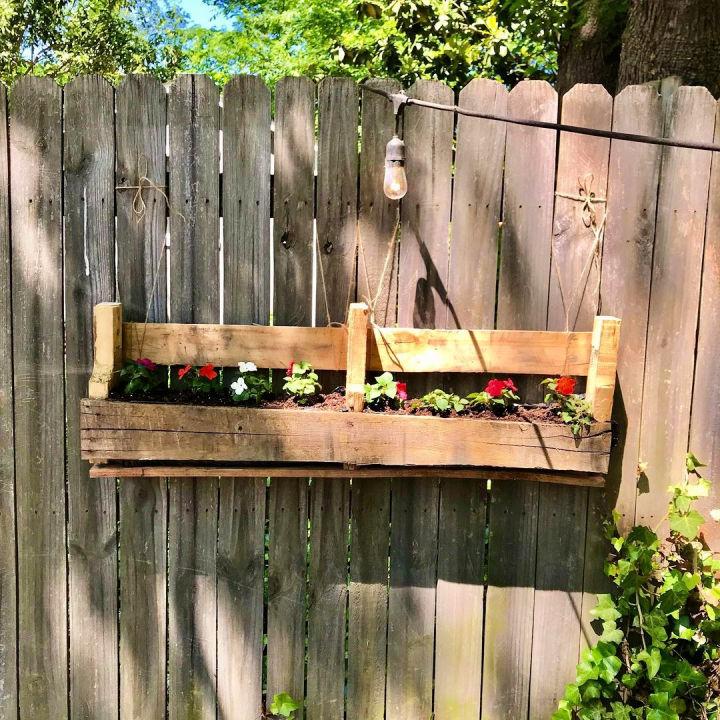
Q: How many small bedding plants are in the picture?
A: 8